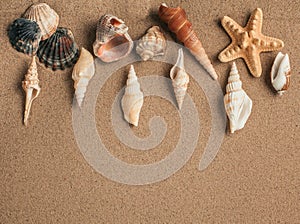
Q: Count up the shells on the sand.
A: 12